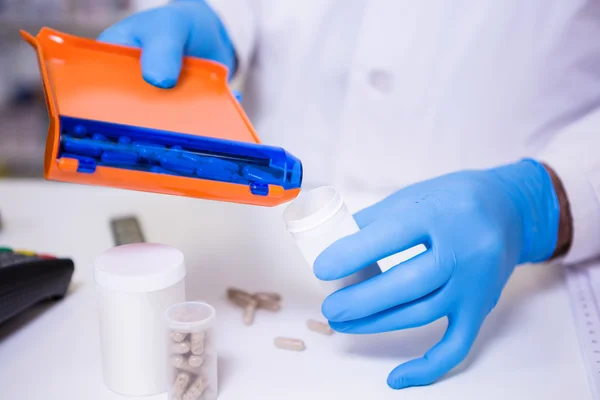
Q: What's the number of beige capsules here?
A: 13